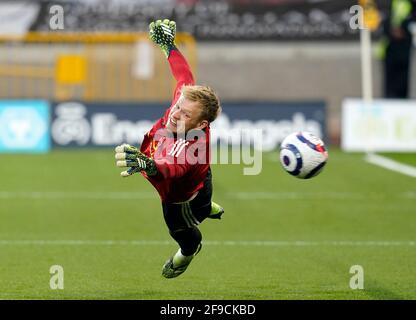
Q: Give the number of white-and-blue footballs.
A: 1